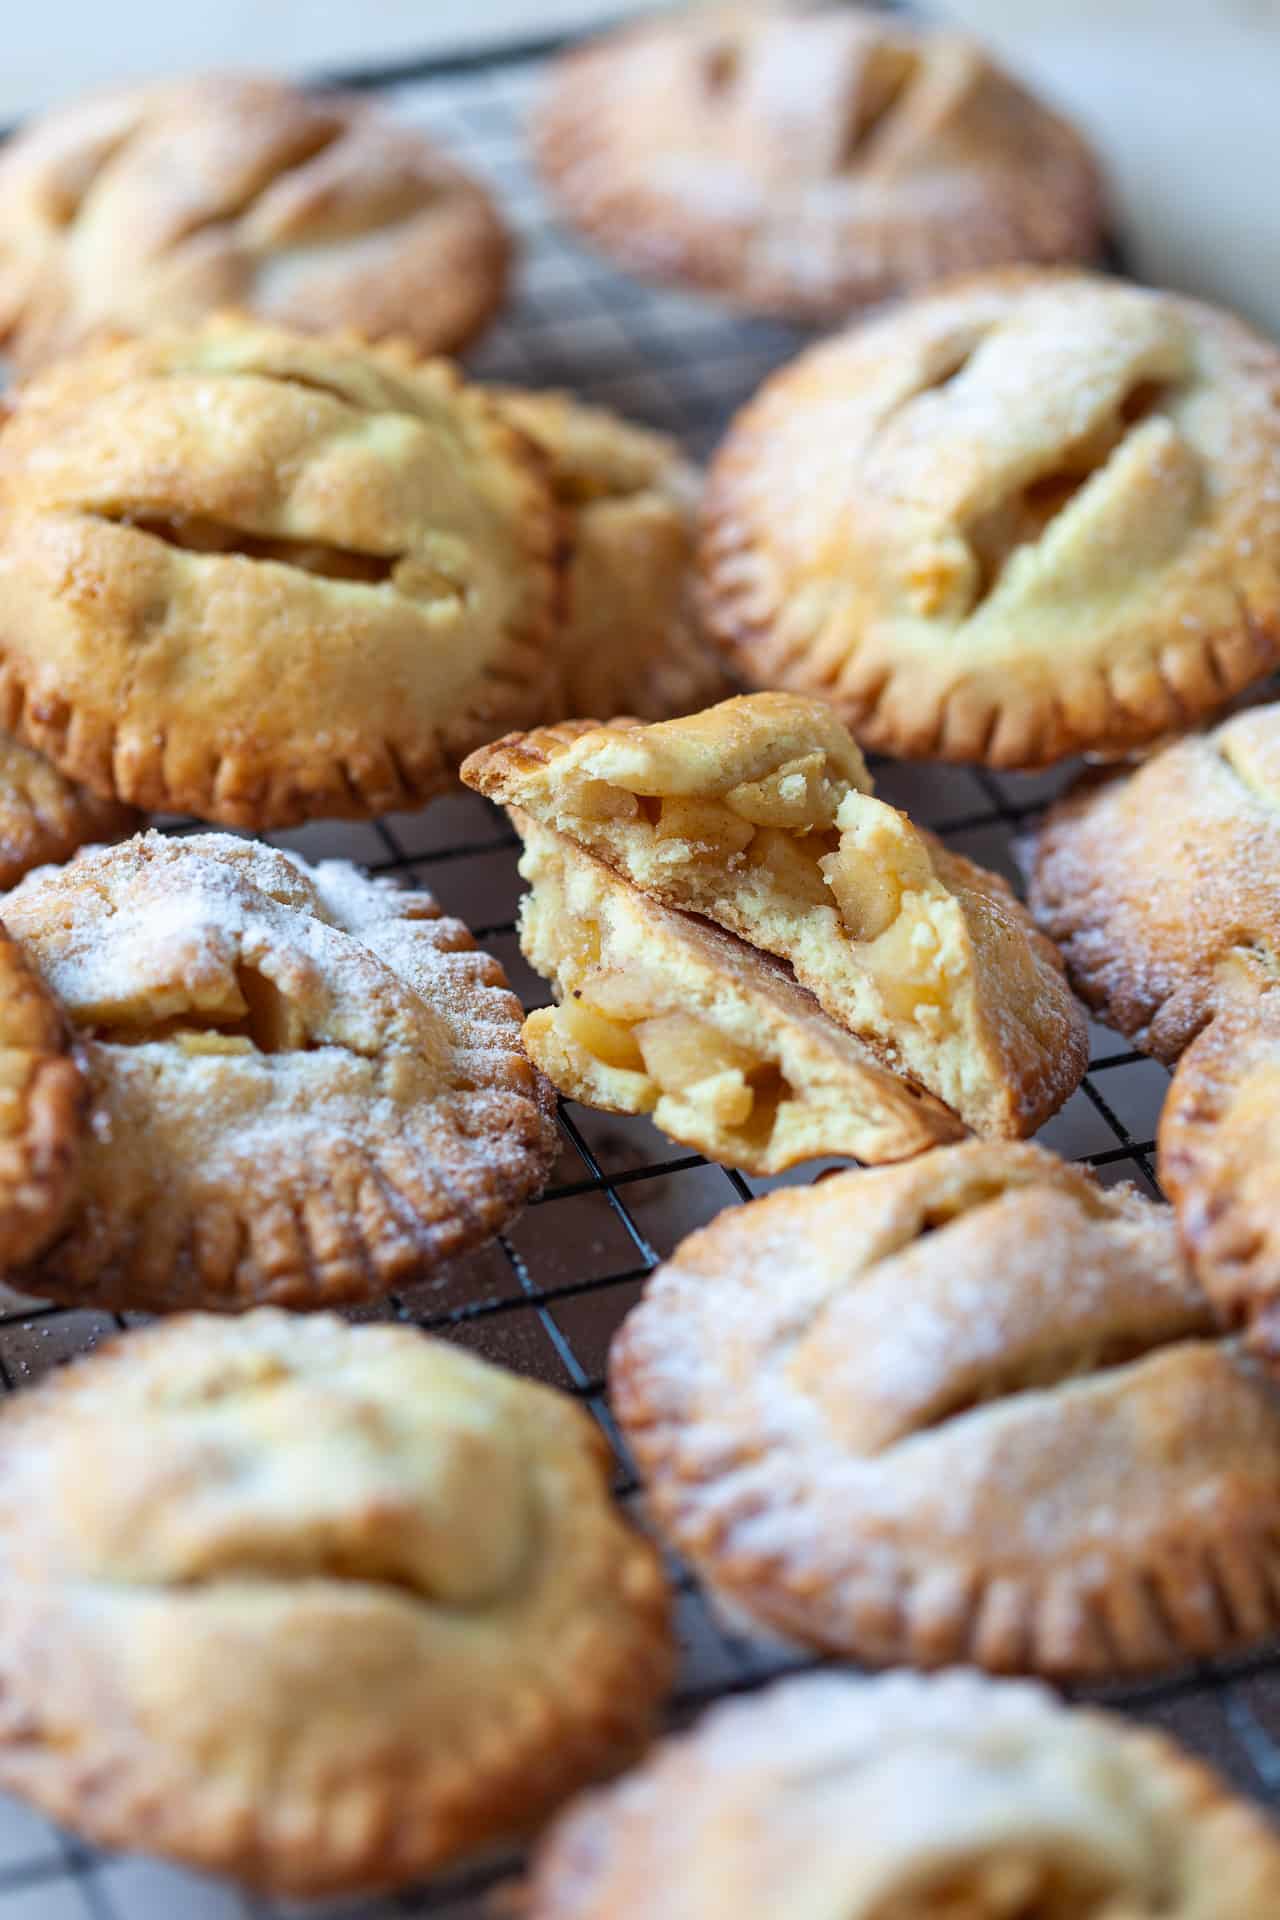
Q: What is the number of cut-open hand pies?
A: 1